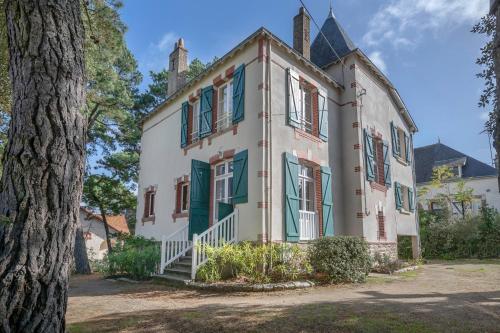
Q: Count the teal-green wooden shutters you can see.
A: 15